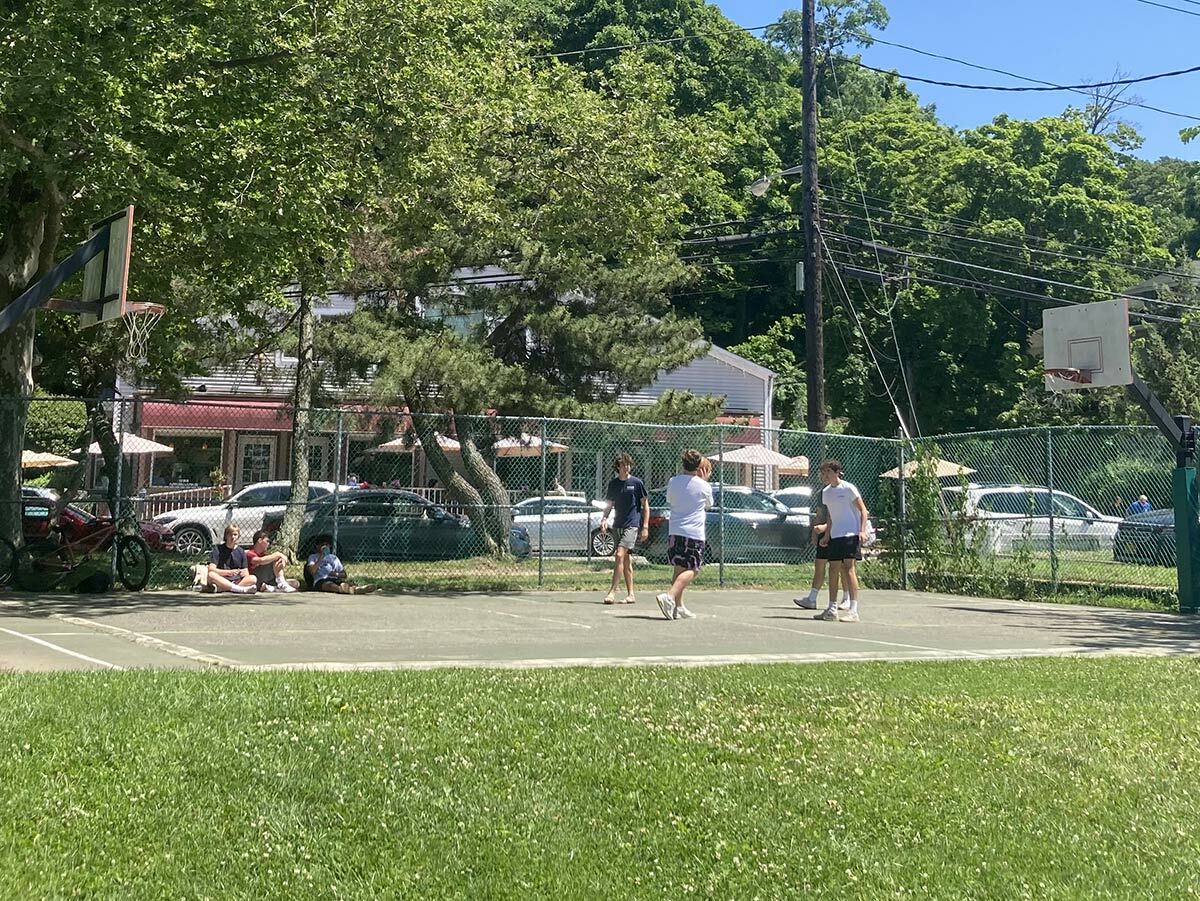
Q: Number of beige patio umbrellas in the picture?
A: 7